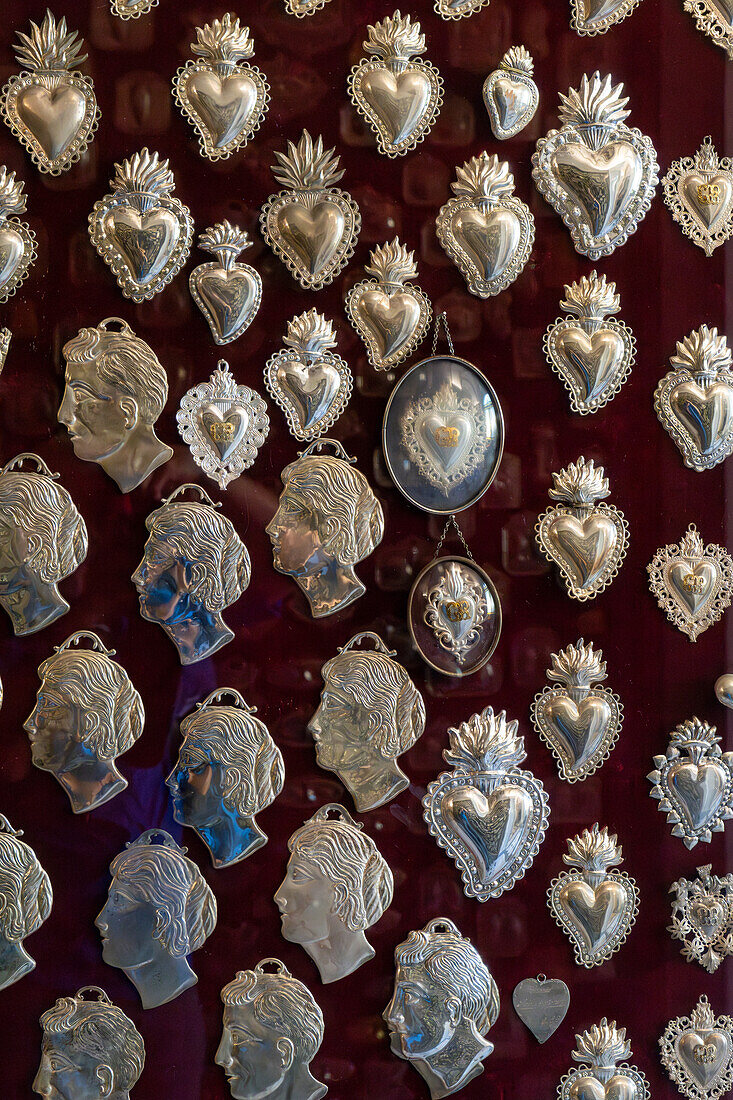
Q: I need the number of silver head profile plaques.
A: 13